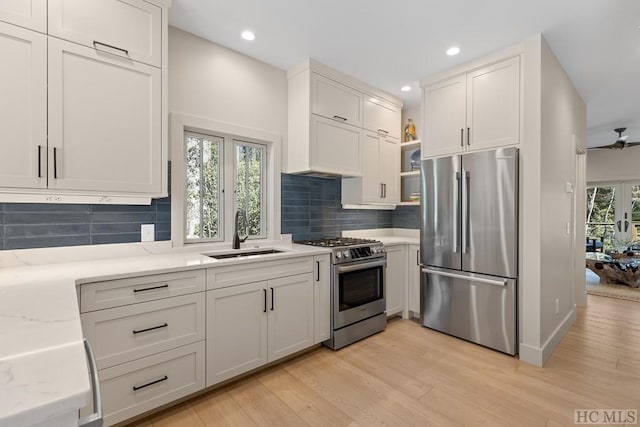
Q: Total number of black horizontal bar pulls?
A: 6